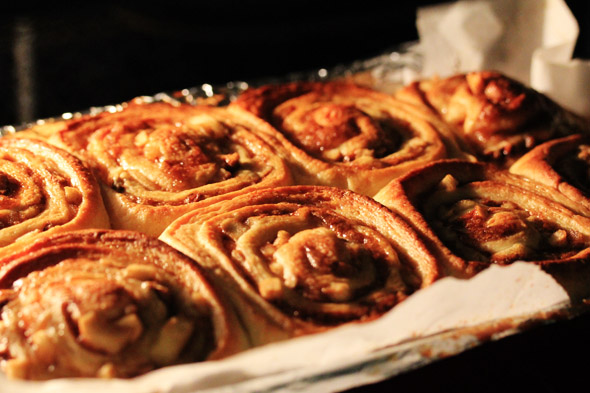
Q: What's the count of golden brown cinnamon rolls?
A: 8